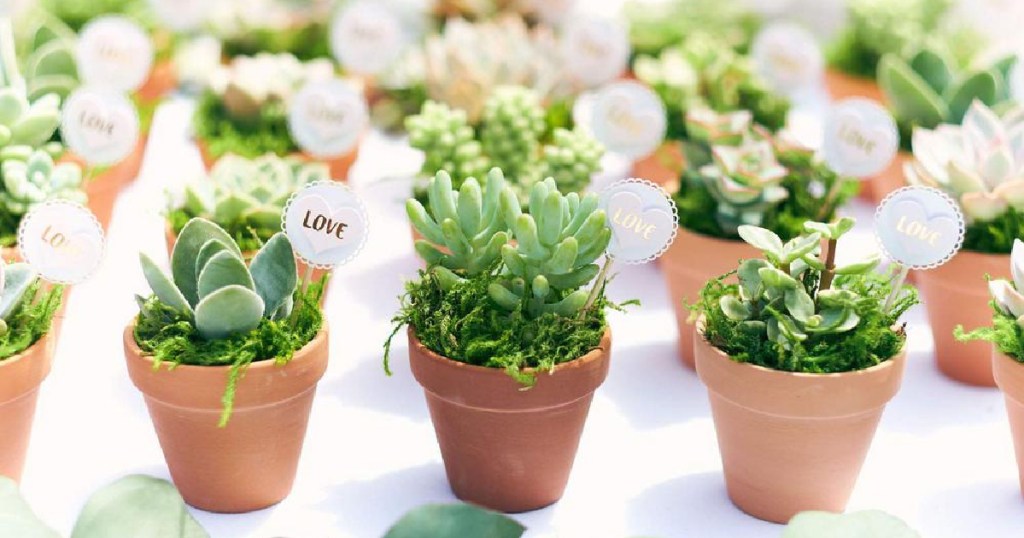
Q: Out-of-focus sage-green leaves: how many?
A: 4